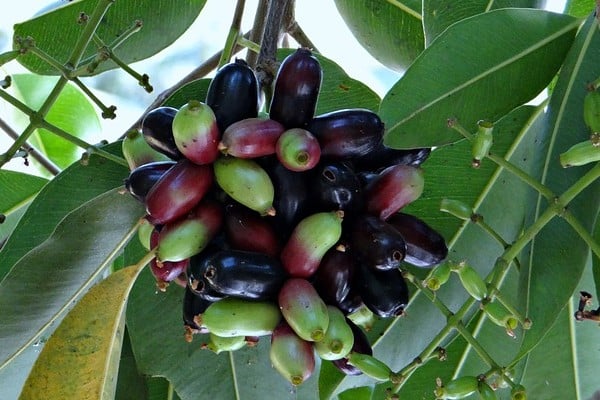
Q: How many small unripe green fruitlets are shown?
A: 11